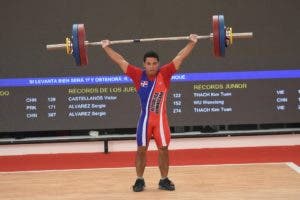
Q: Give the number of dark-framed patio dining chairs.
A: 0